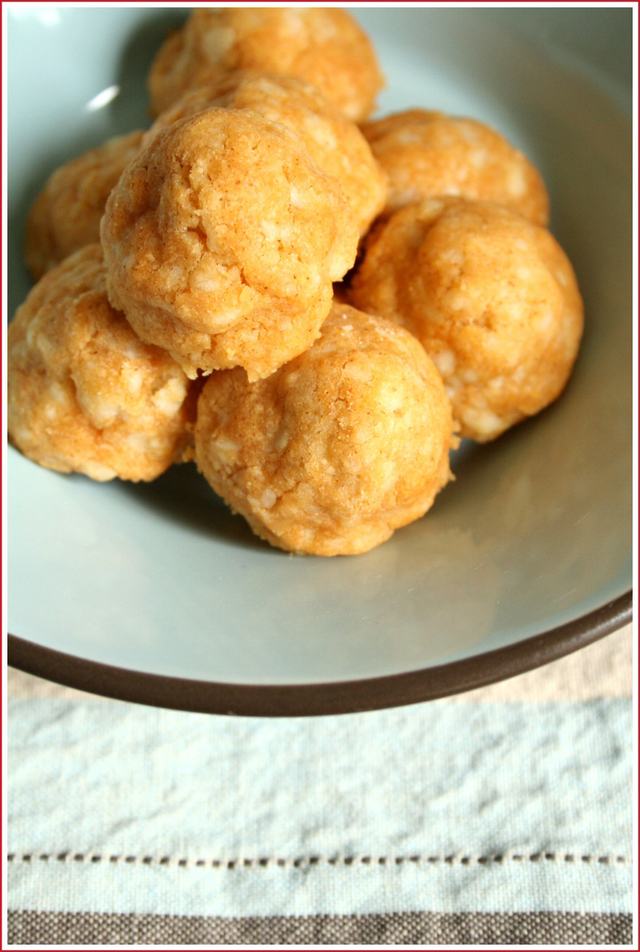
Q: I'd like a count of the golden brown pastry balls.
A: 8